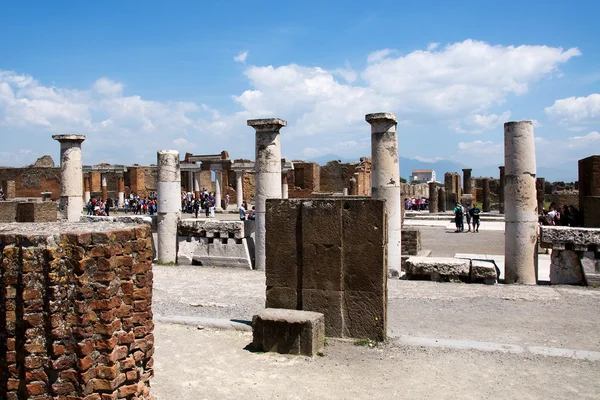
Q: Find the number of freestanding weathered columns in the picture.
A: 5